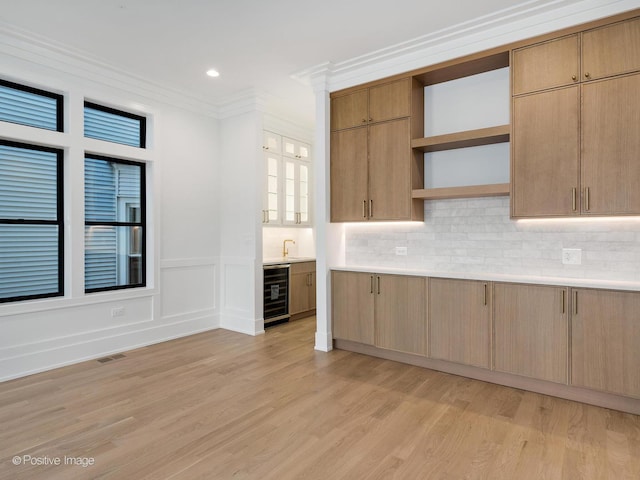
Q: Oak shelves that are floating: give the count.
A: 2